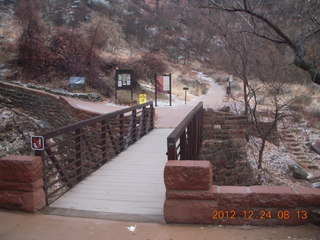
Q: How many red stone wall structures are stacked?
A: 2